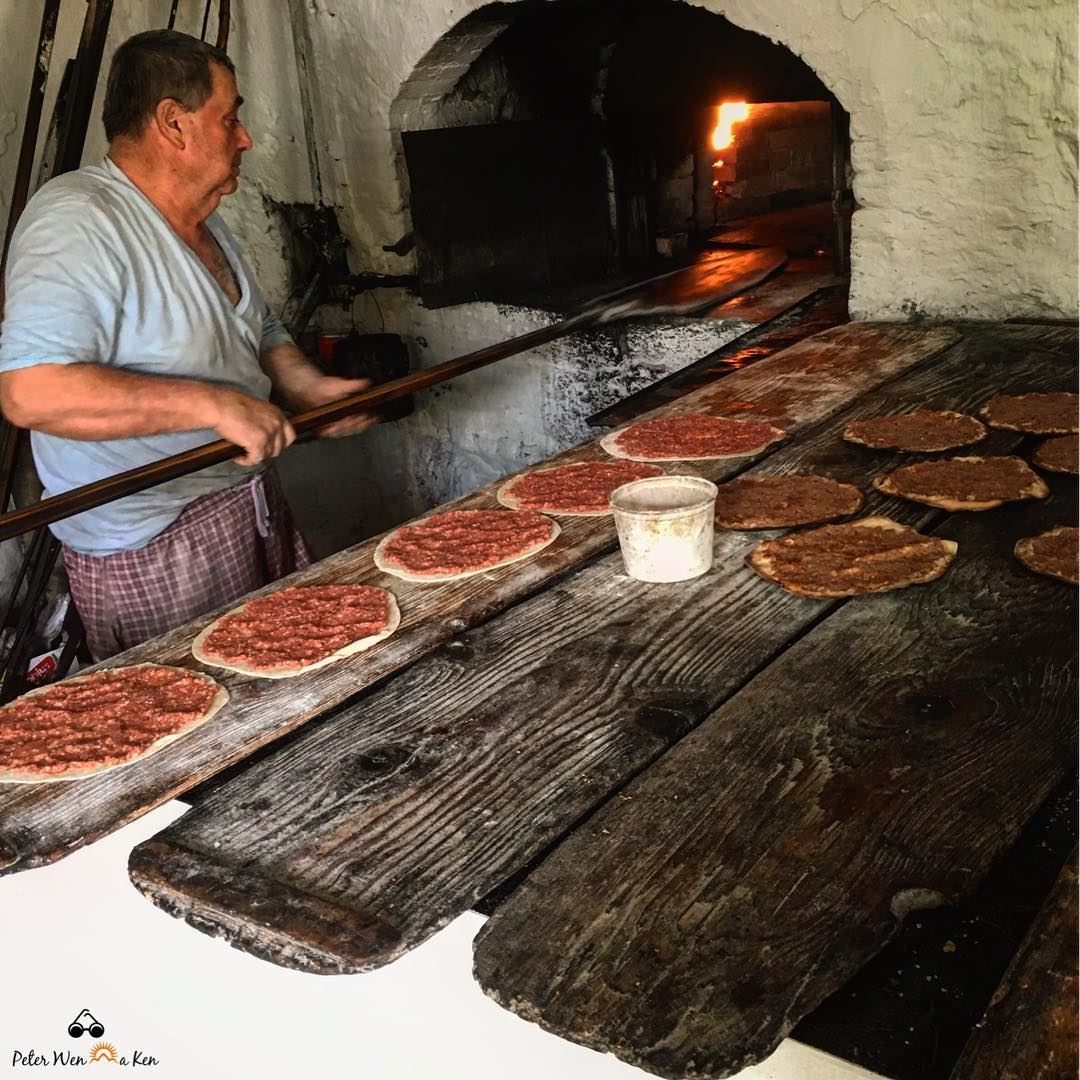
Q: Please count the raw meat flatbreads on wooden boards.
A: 5